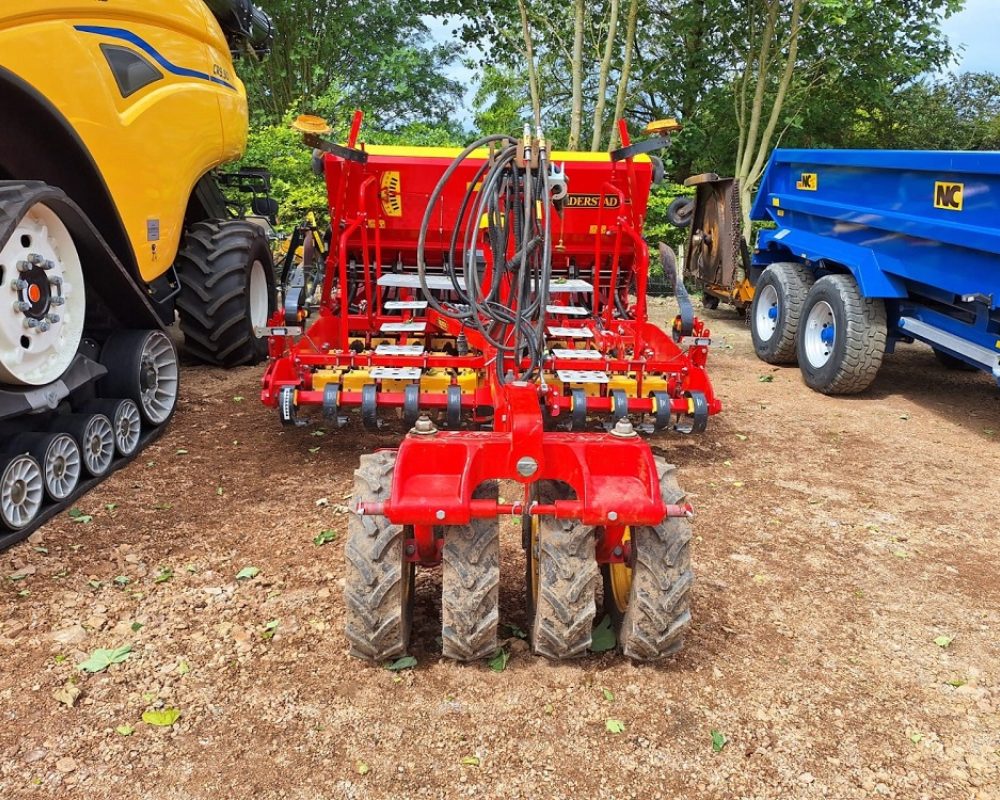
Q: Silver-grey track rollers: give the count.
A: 5